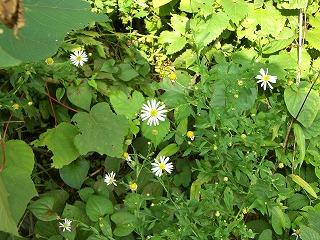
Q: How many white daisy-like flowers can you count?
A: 6